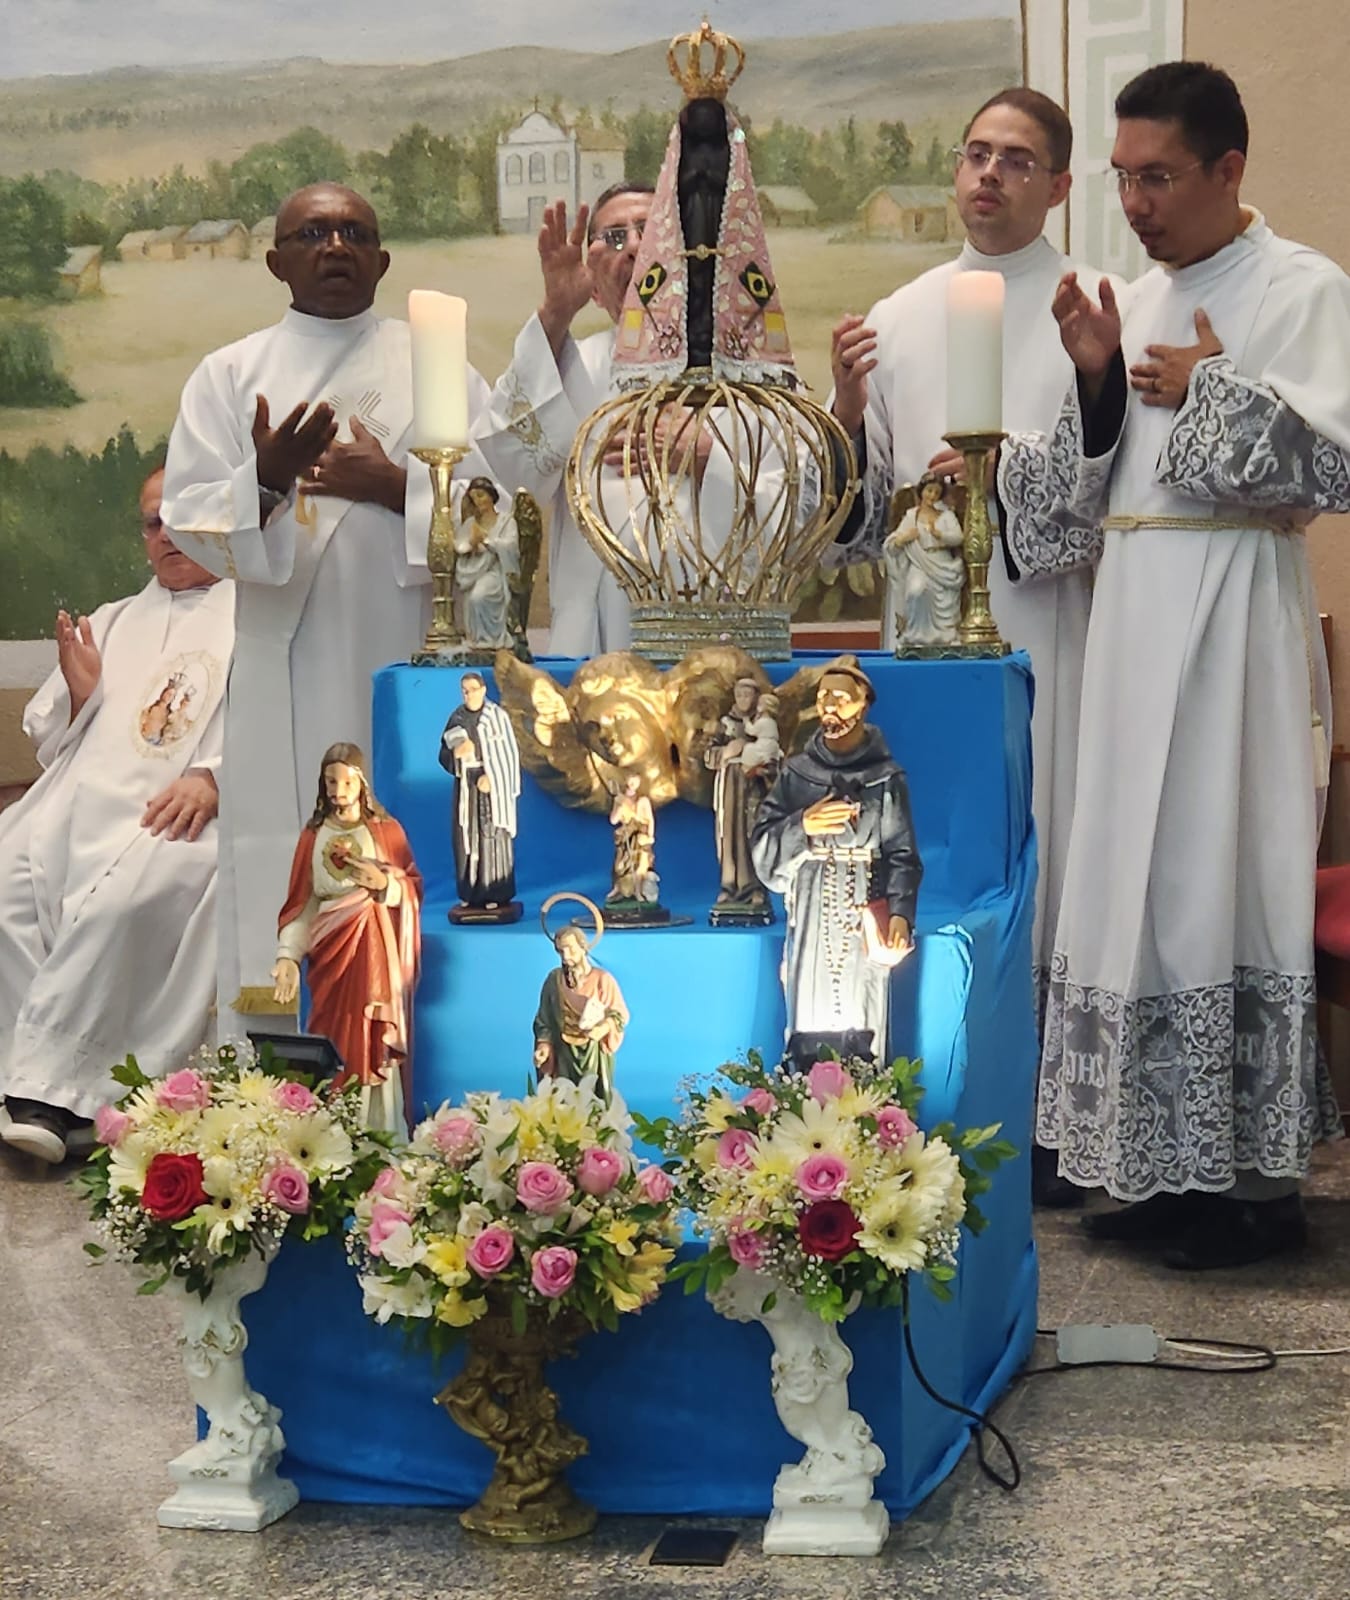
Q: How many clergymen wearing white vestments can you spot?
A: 5